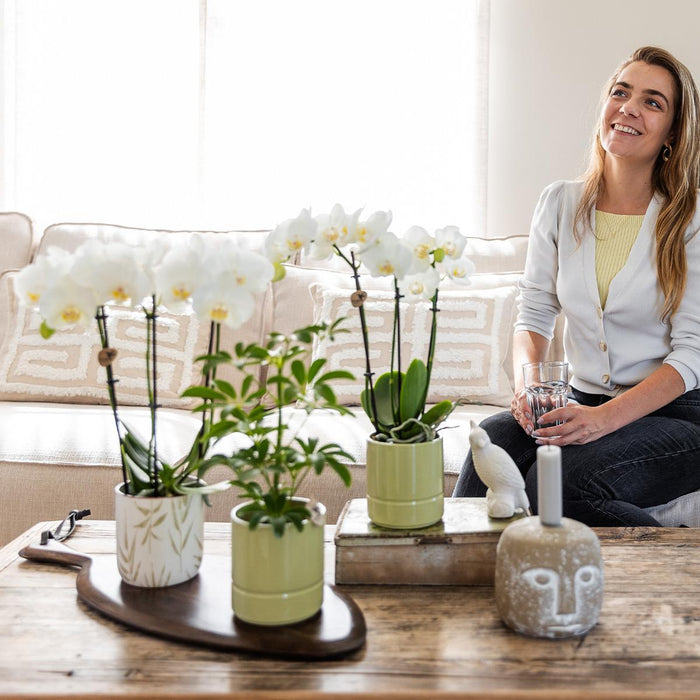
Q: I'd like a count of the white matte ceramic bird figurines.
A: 1